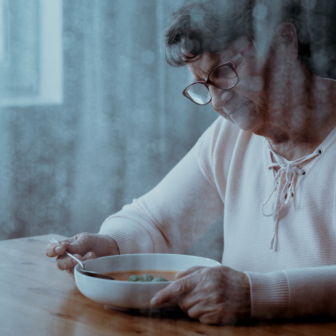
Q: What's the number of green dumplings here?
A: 3